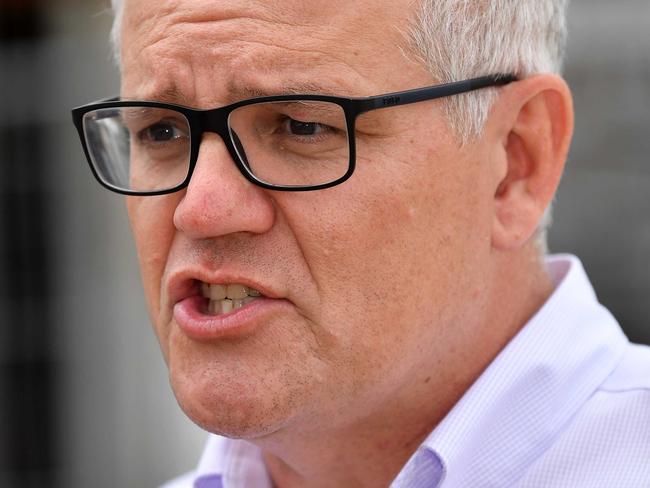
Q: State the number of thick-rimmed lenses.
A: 2